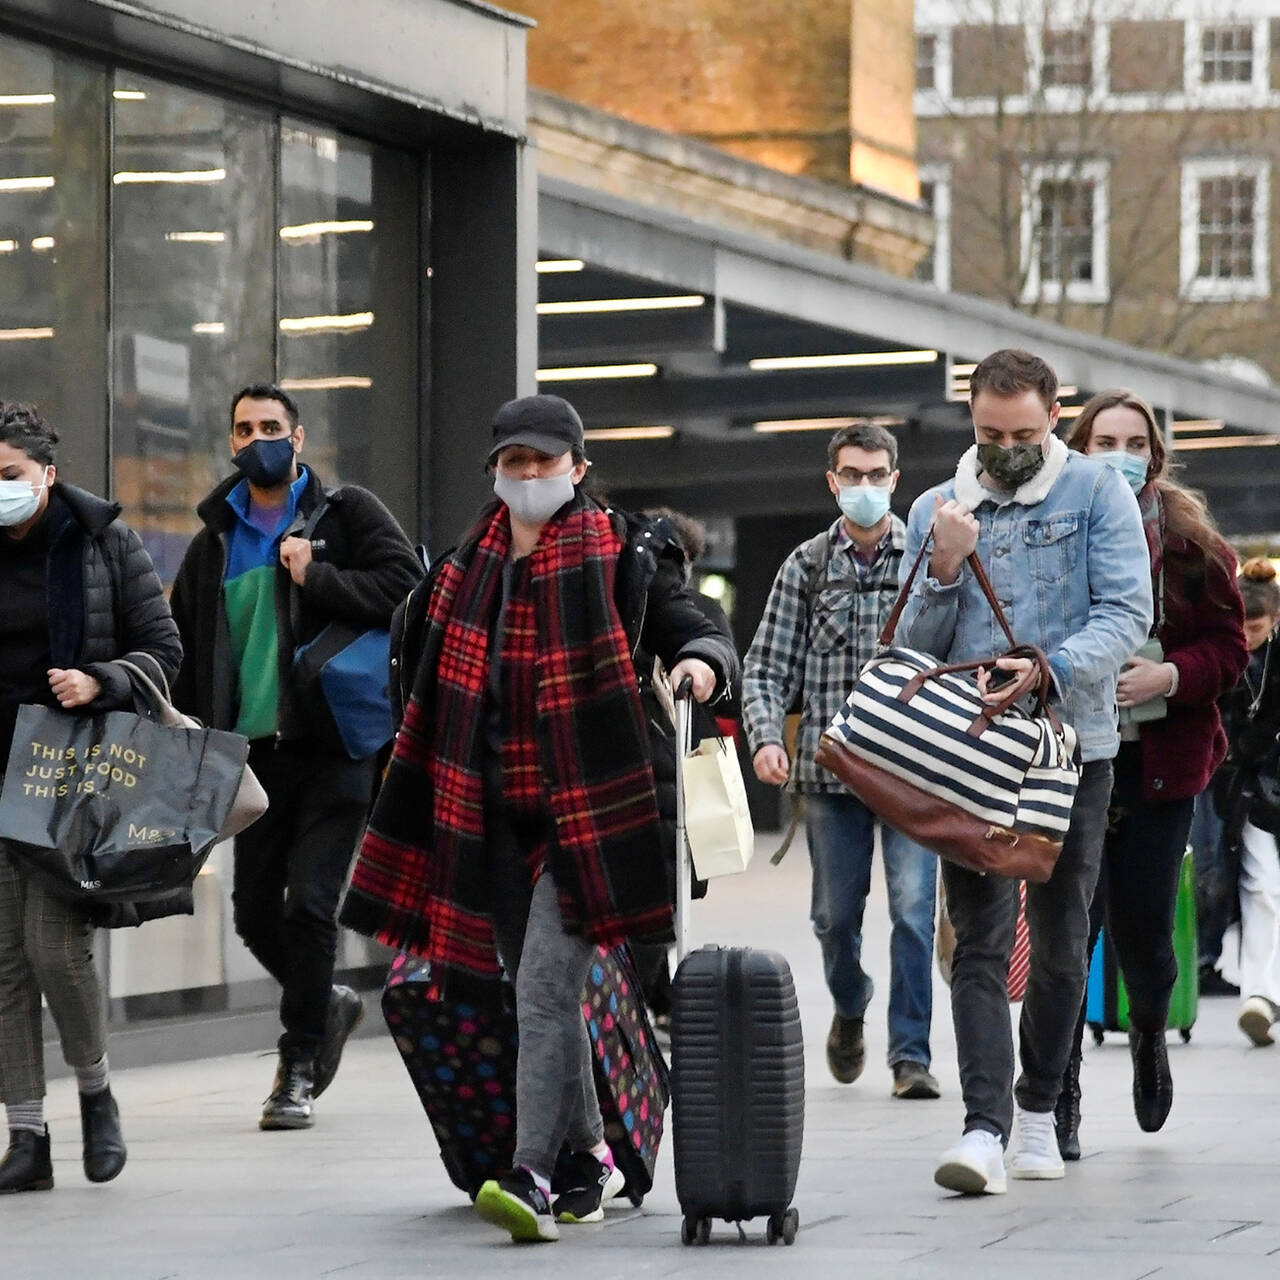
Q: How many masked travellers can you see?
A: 6